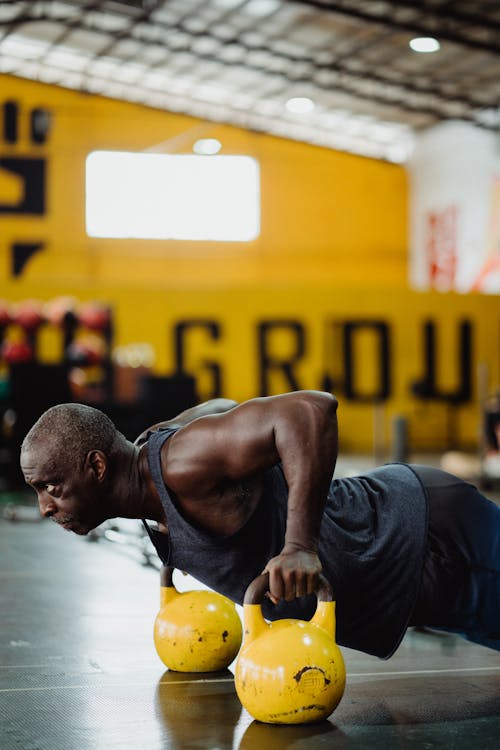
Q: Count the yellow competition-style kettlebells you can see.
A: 2